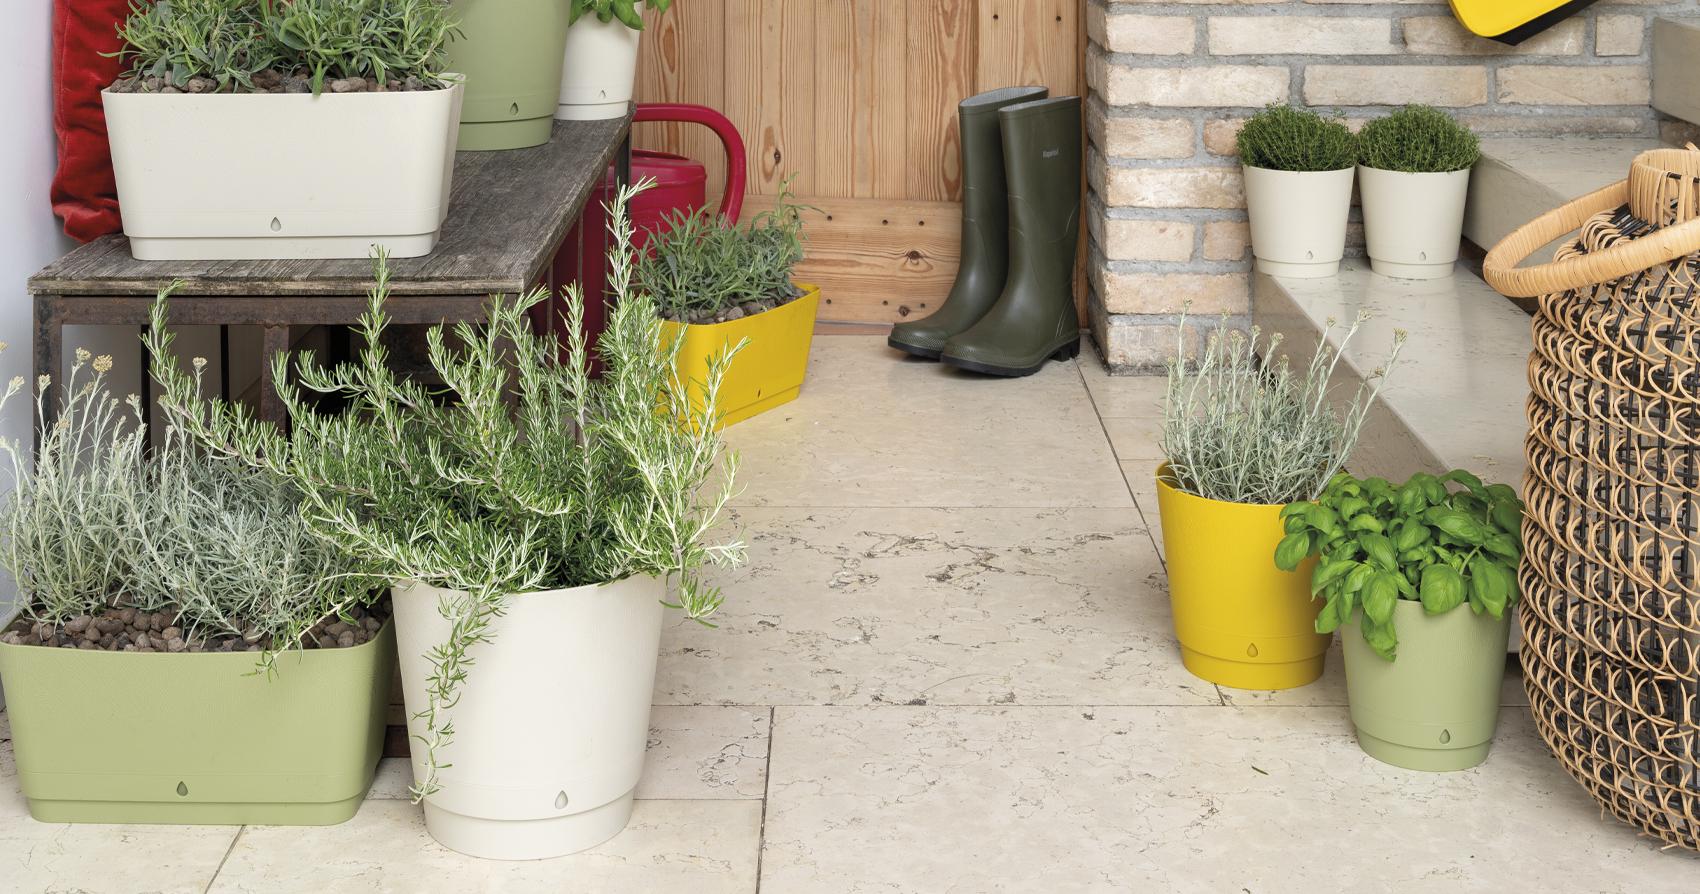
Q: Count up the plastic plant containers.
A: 10